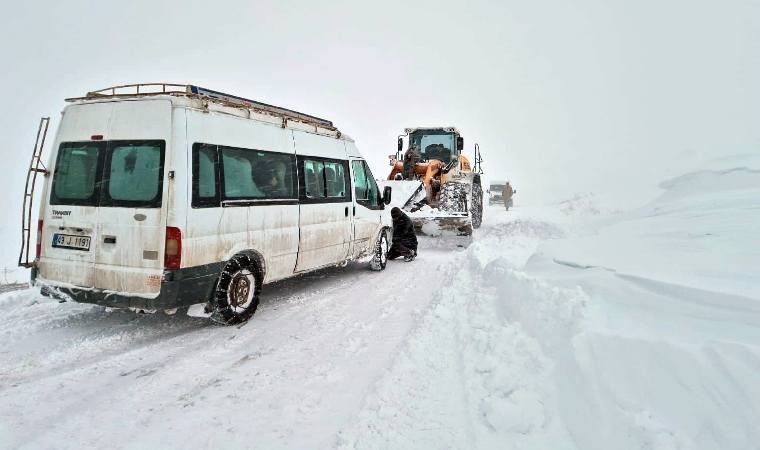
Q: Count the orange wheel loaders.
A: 1